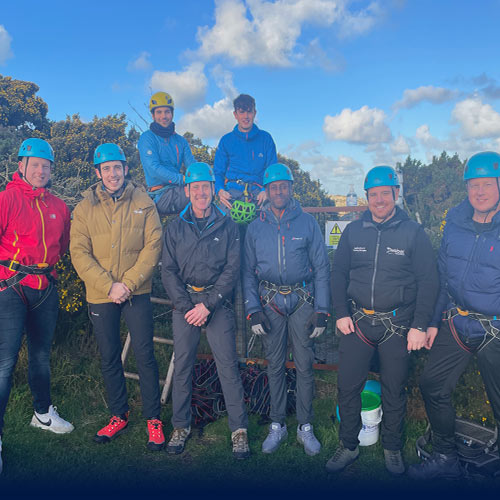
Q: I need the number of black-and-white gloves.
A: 2